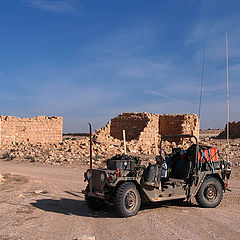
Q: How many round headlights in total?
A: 2